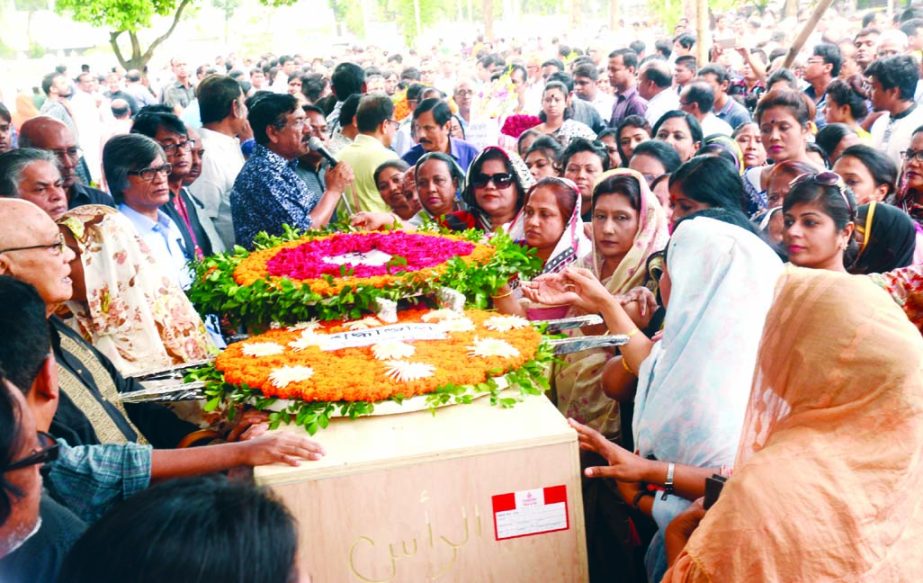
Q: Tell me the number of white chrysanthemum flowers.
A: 11